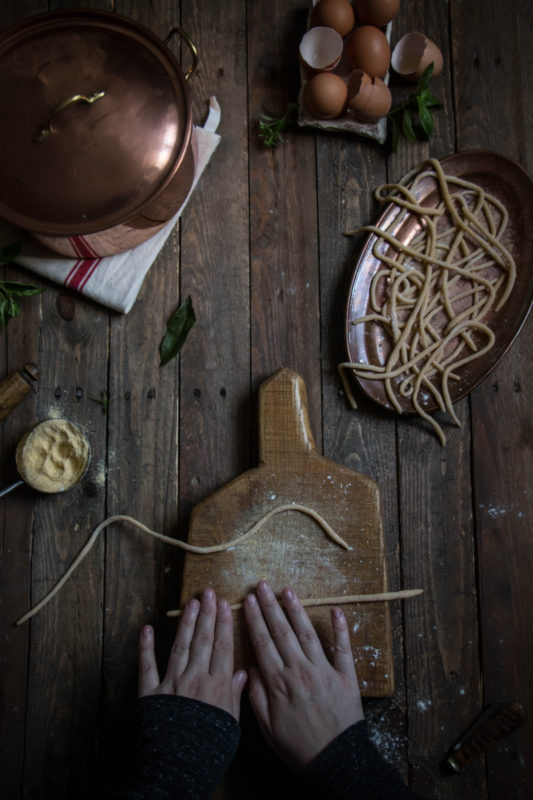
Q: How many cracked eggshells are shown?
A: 3